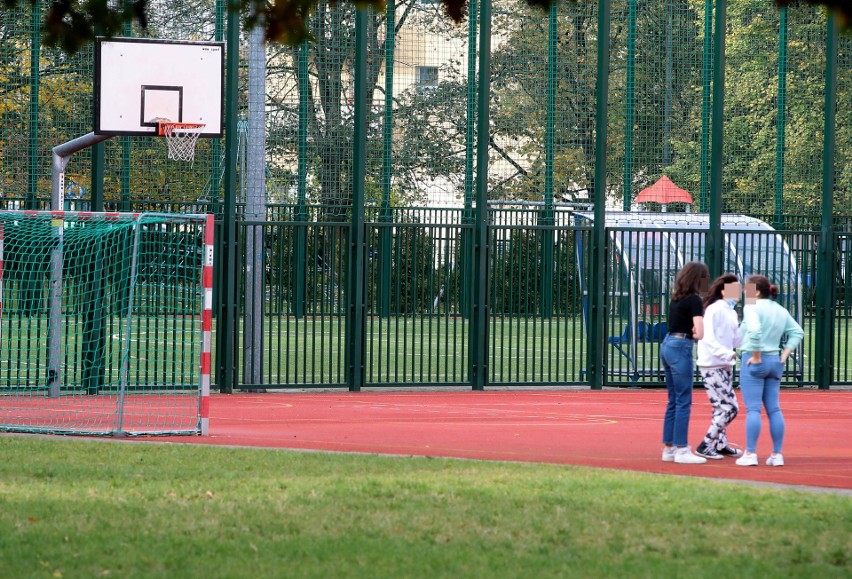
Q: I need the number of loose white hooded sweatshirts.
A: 1